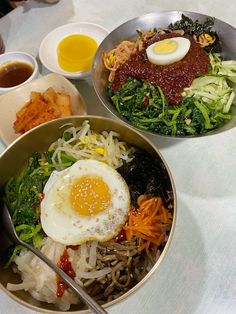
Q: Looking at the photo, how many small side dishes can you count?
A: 3